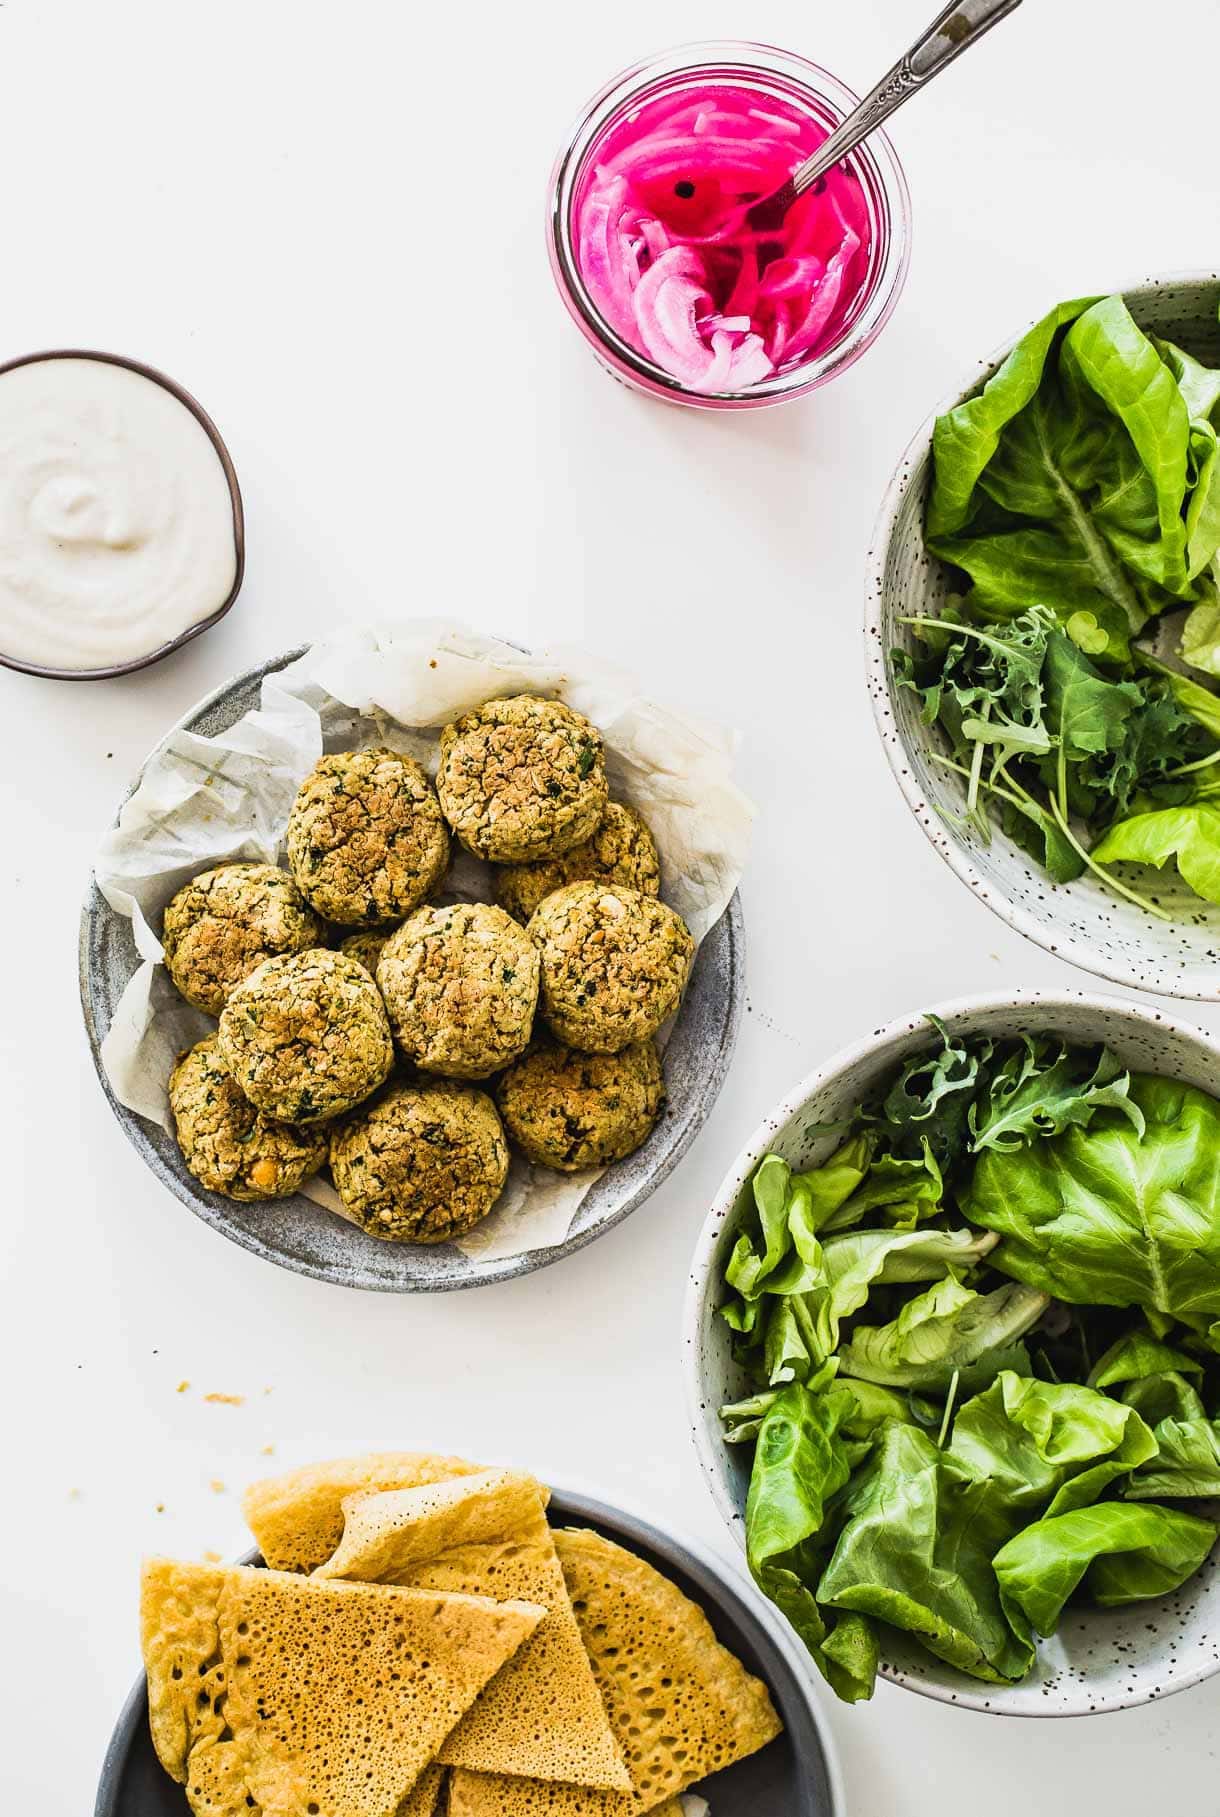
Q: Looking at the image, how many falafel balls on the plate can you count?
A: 11